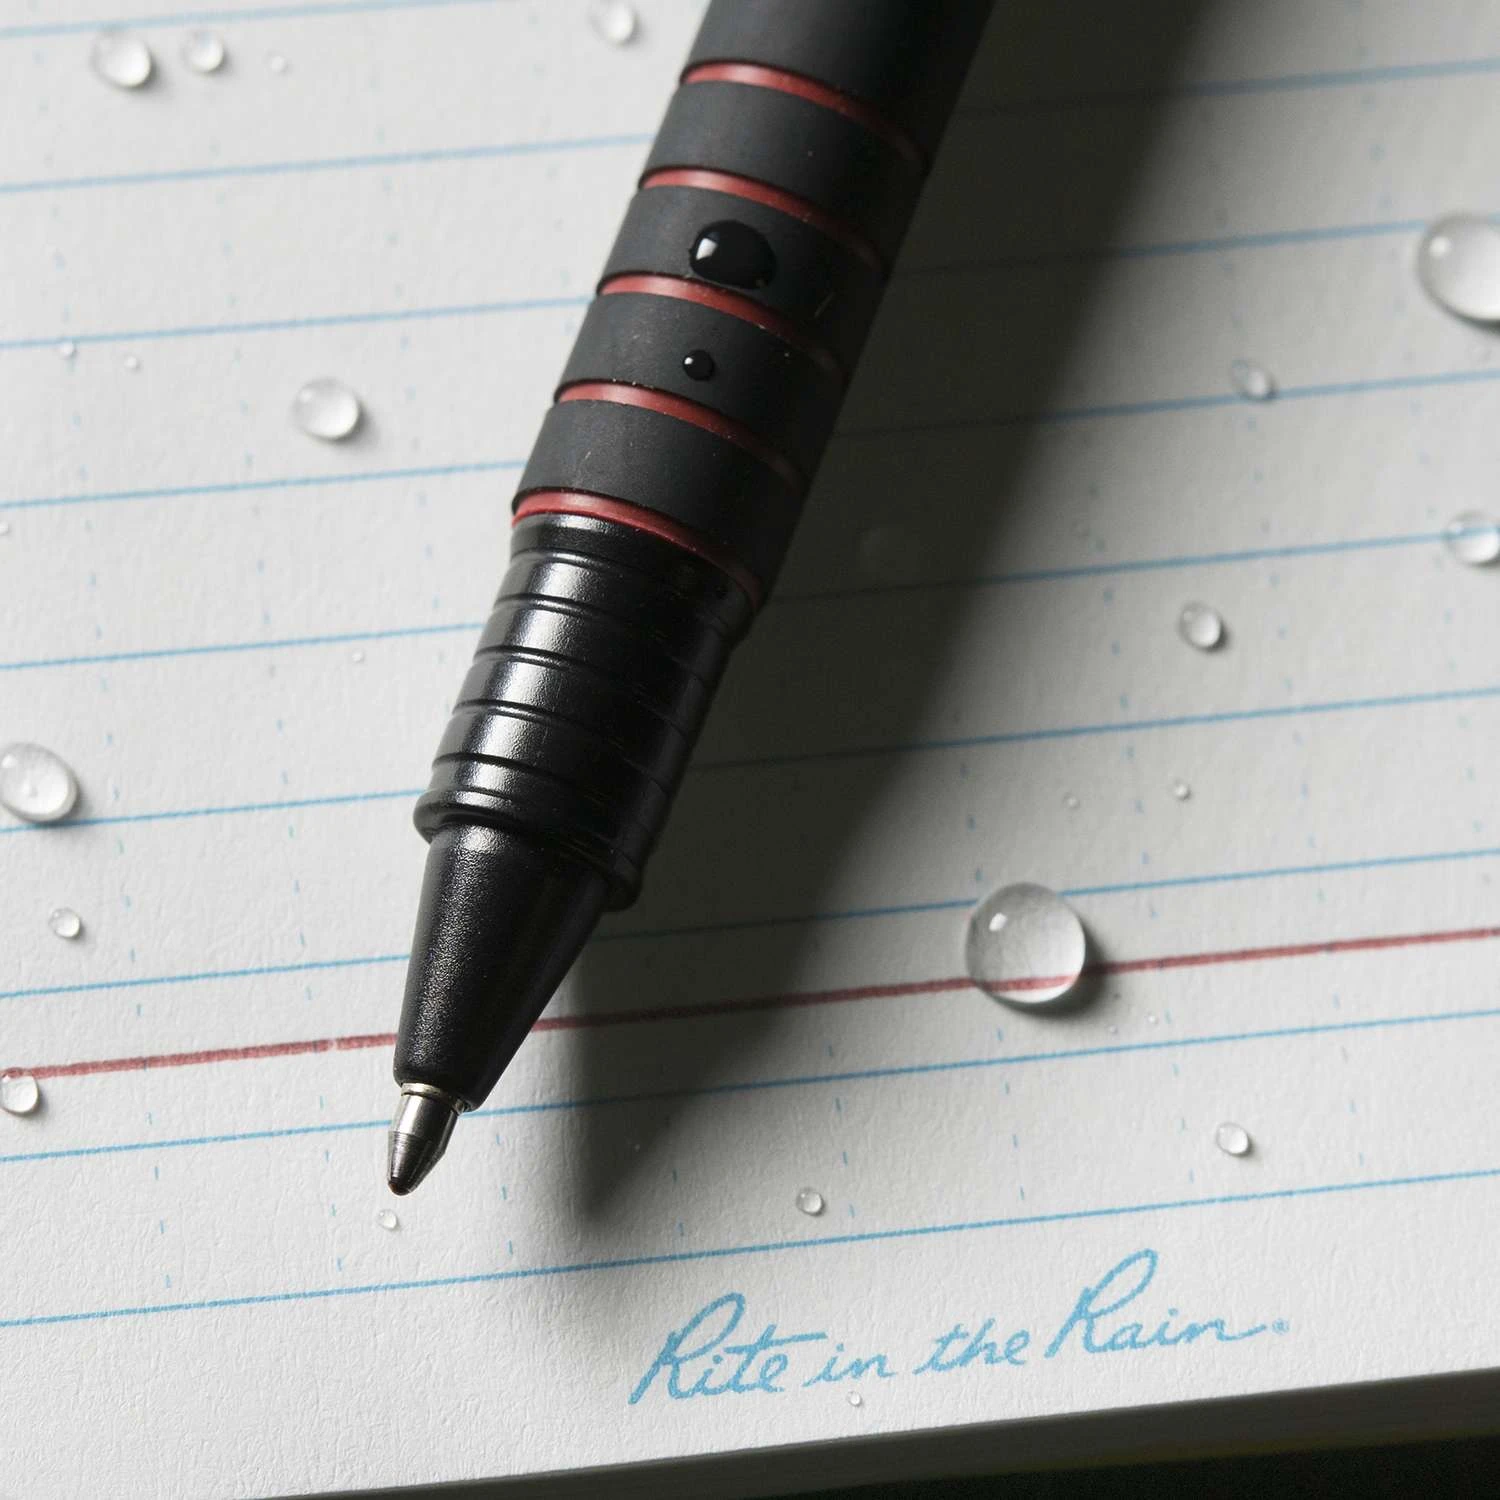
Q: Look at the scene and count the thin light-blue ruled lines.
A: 9